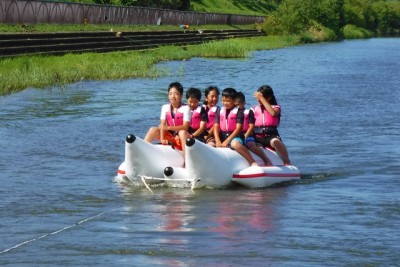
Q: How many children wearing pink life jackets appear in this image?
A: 6